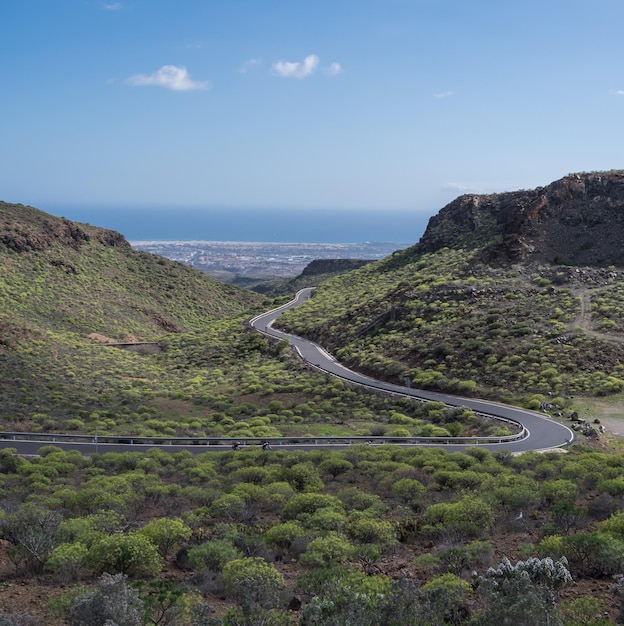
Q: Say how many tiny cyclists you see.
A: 2